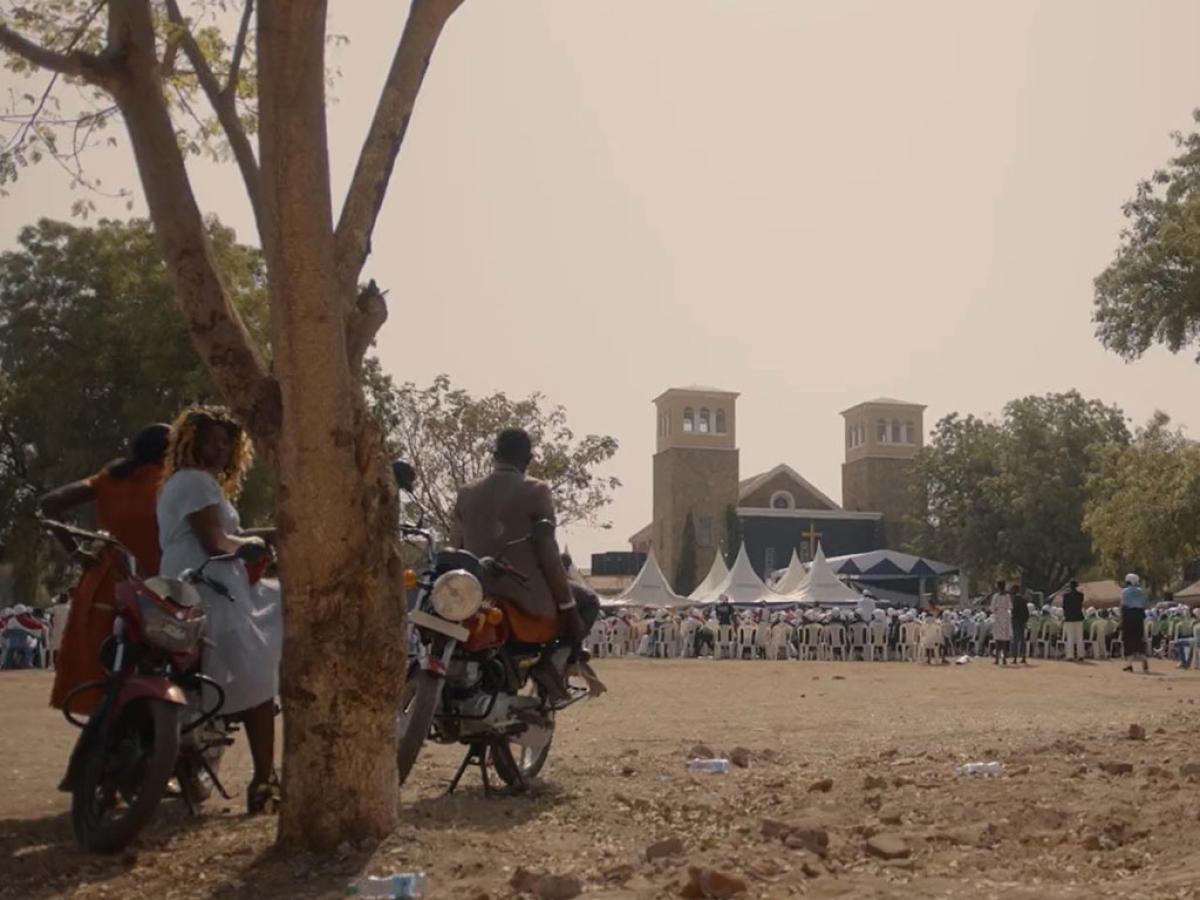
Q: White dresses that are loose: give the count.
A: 1